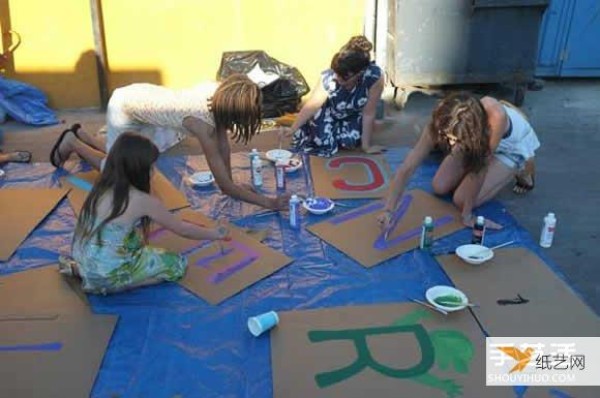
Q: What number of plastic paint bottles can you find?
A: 7